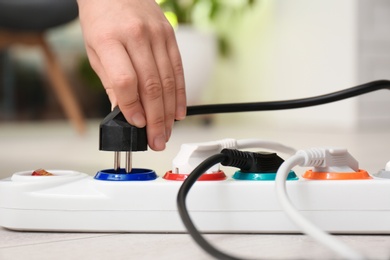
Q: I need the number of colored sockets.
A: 4